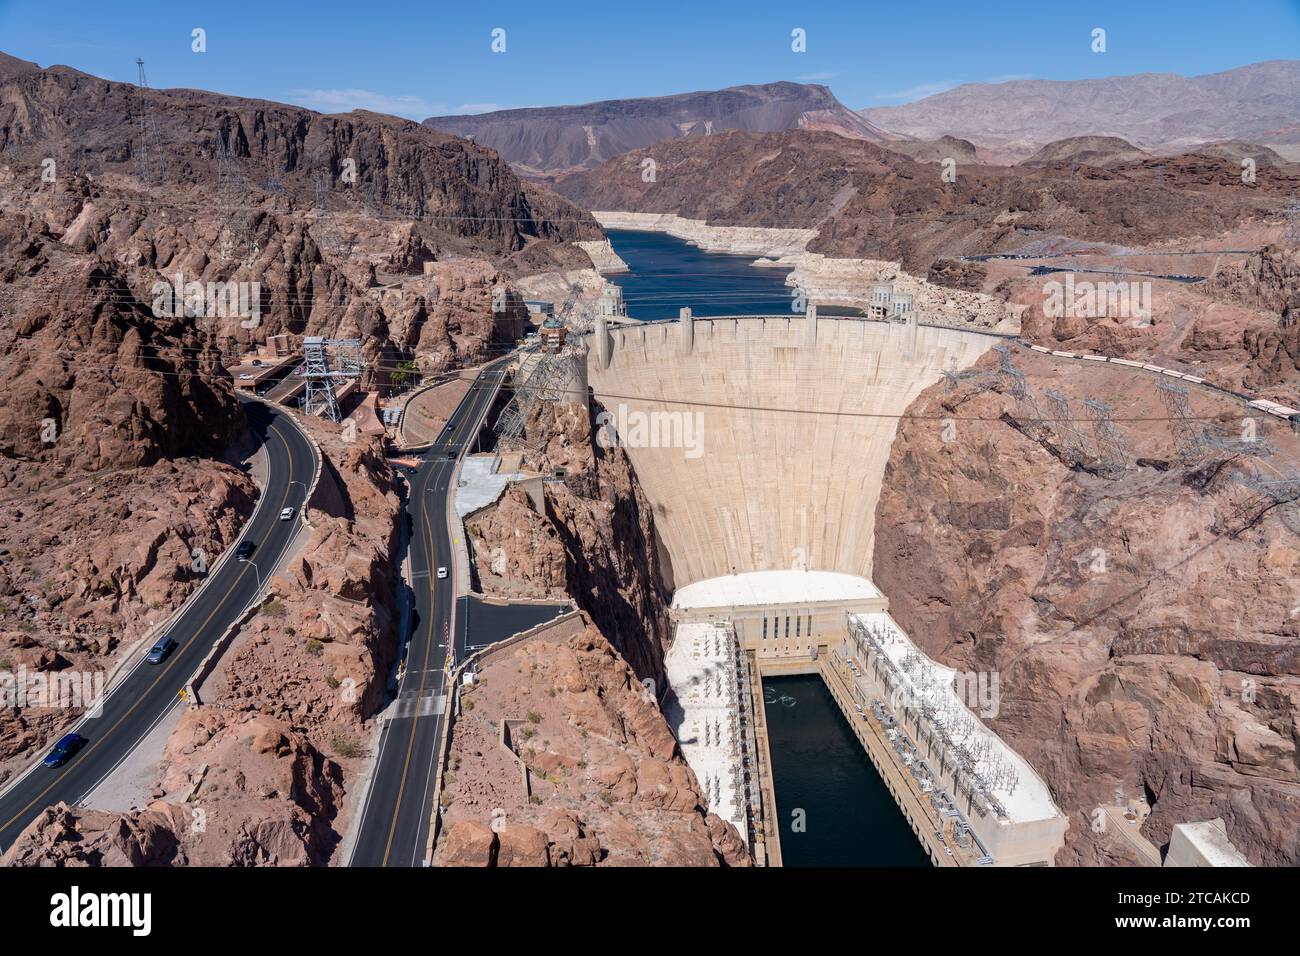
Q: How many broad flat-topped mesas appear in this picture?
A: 1